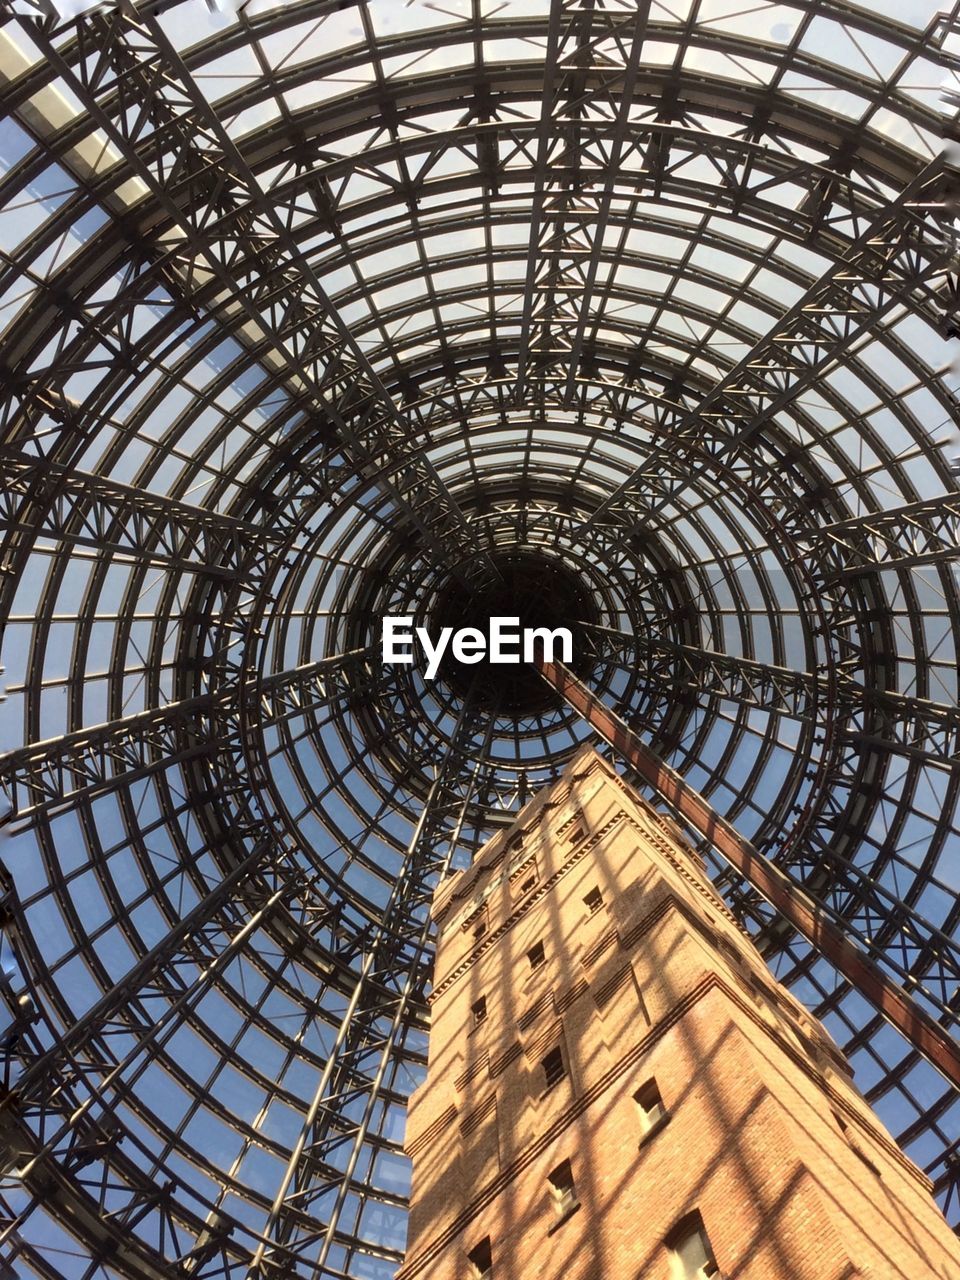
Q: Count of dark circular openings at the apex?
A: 1